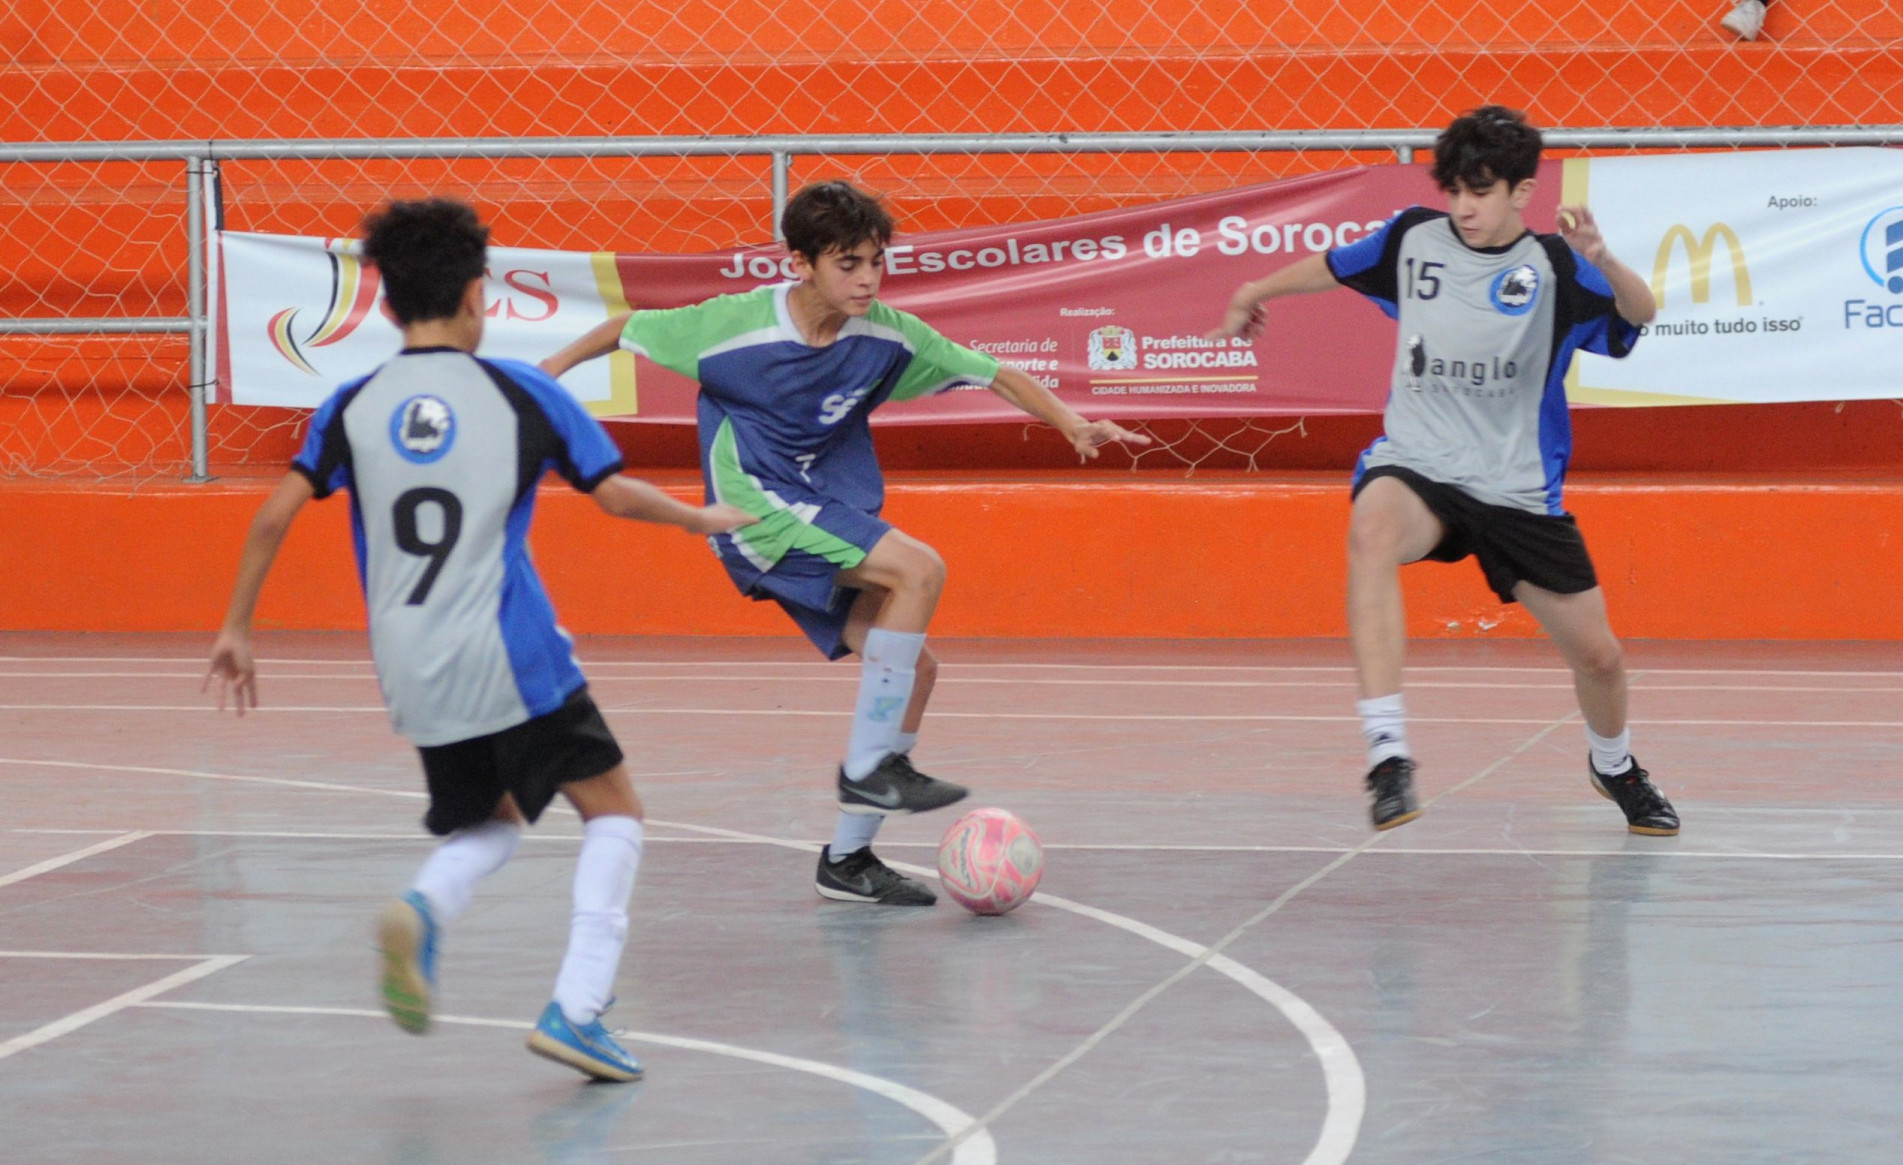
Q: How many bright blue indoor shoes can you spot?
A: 2